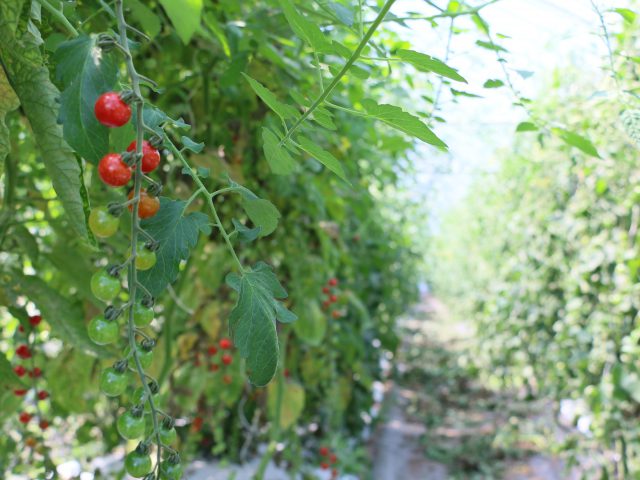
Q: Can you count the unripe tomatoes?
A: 12